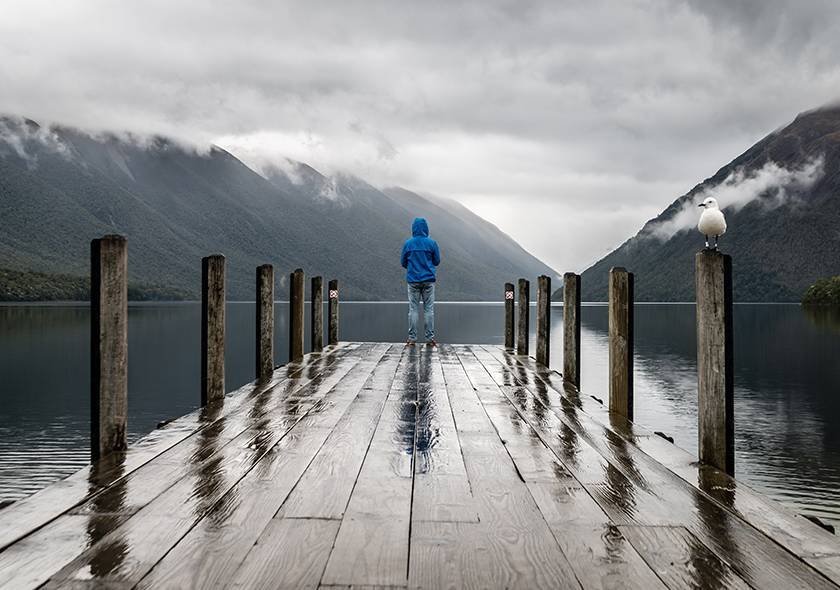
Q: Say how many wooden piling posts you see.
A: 12